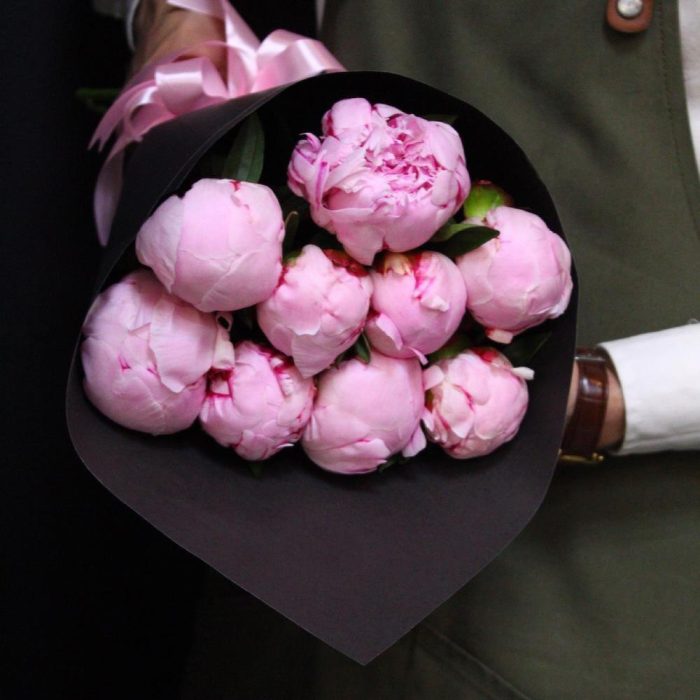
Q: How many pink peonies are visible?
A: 9